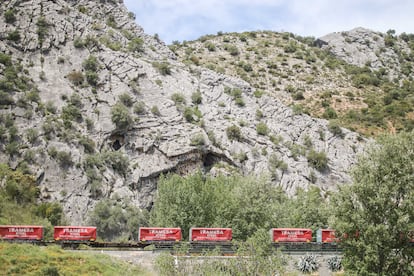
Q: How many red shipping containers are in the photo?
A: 6